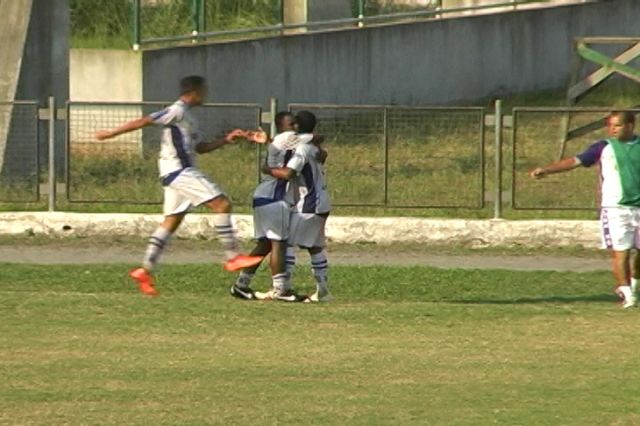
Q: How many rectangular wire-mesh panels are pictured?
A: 4